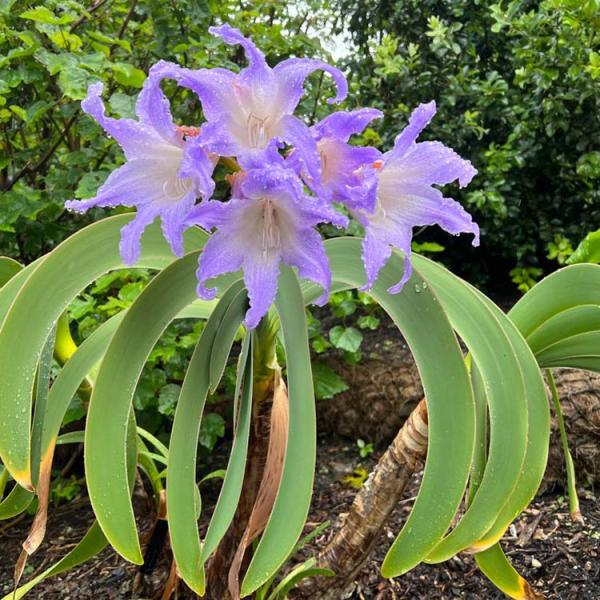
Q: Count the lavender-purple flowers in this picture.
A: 5